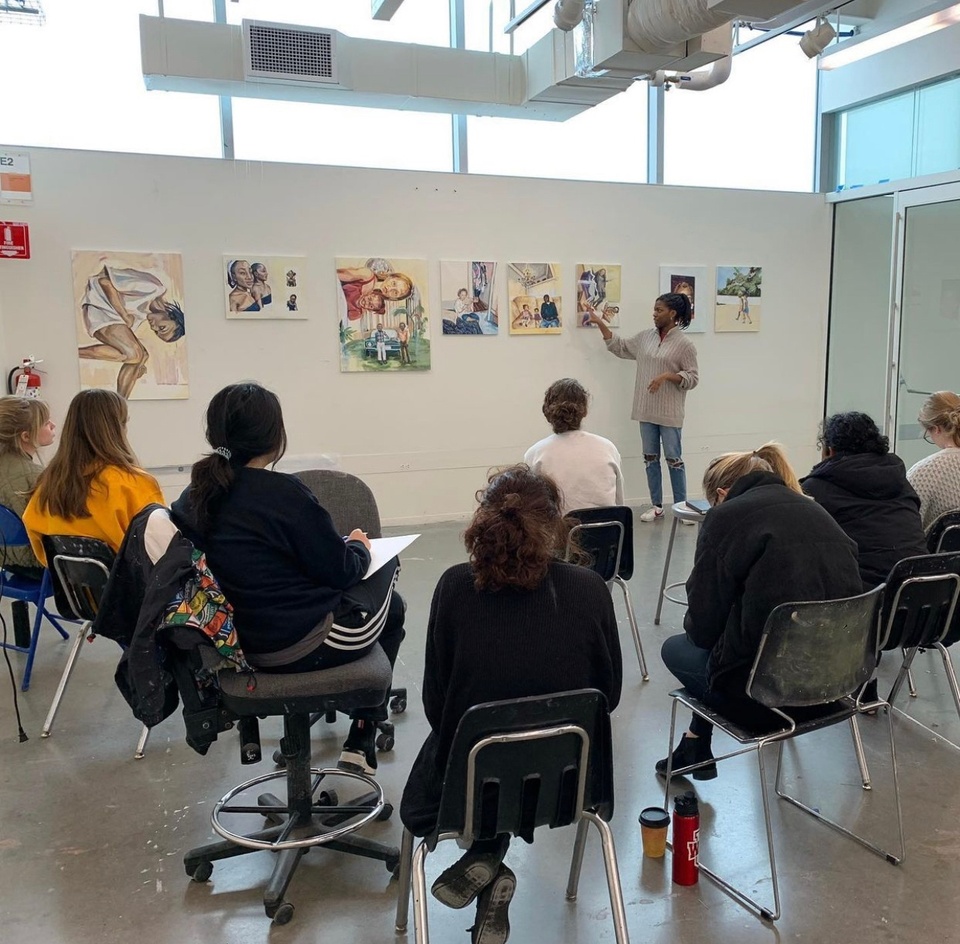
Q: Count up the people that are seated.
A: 8